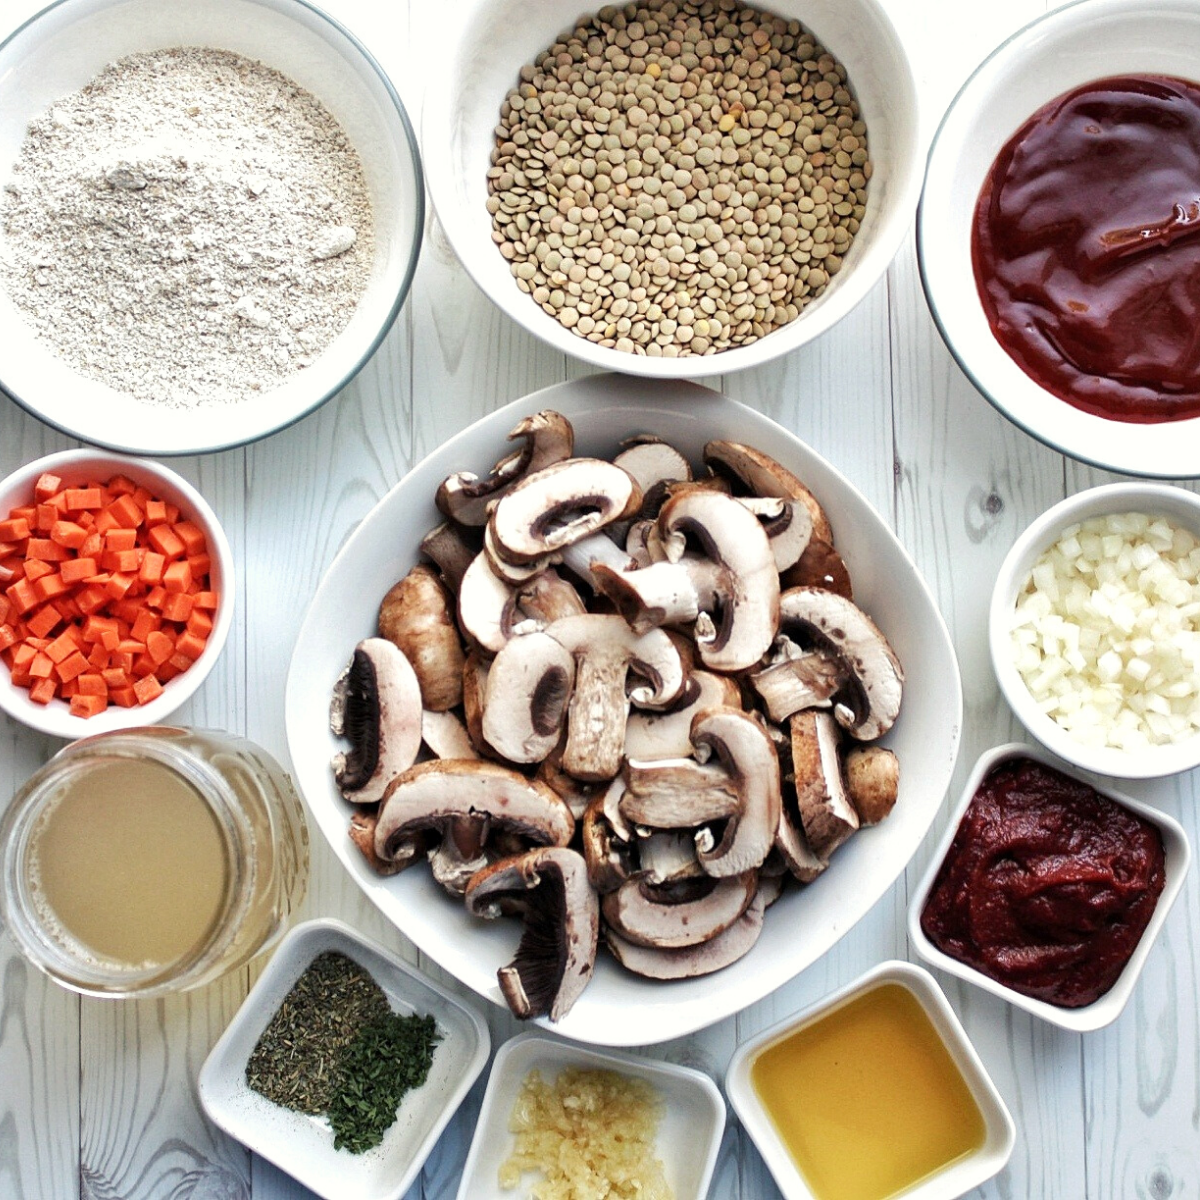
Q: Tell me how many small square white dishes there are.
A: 4